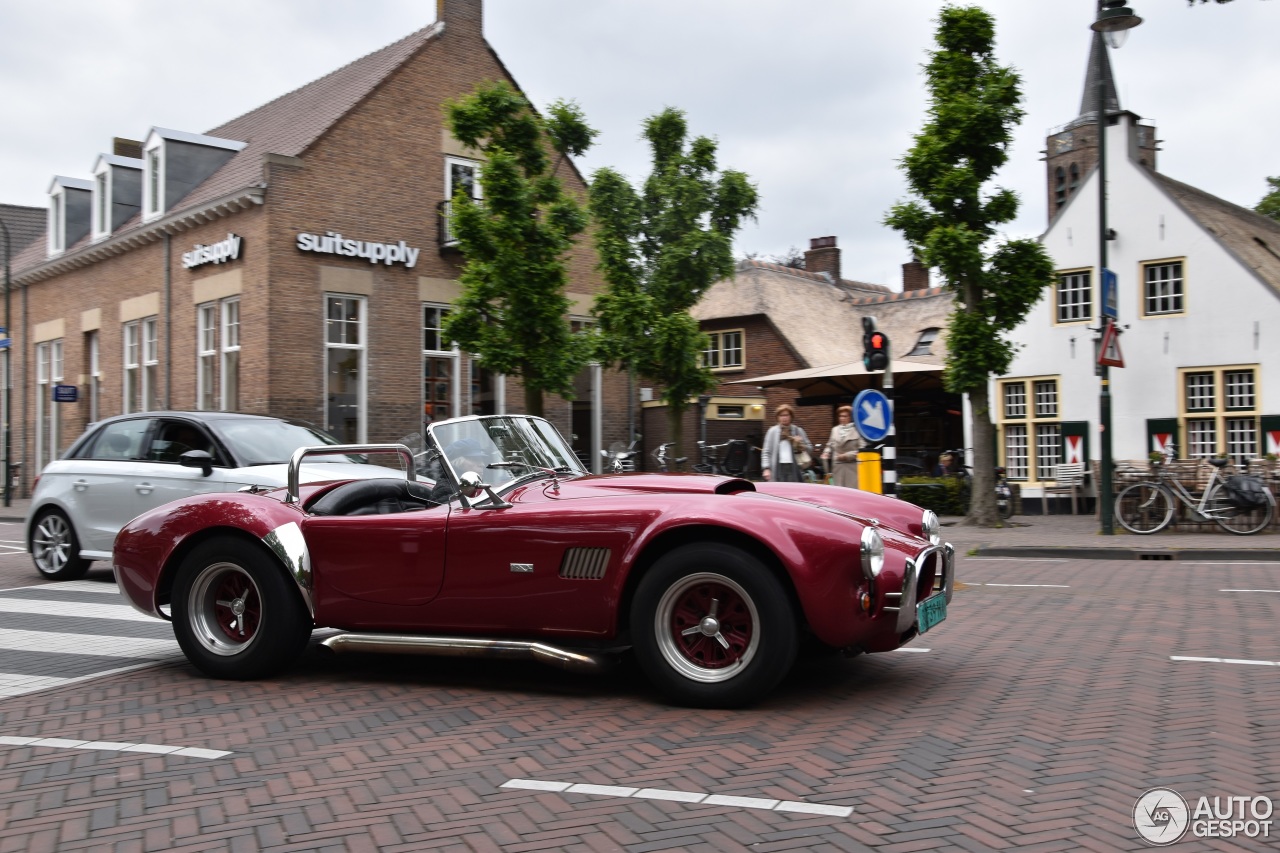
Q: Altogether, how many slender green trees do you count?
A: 3